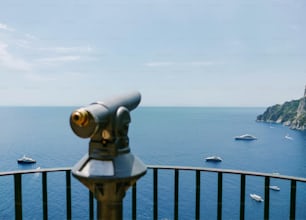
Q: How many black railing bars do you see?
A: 12